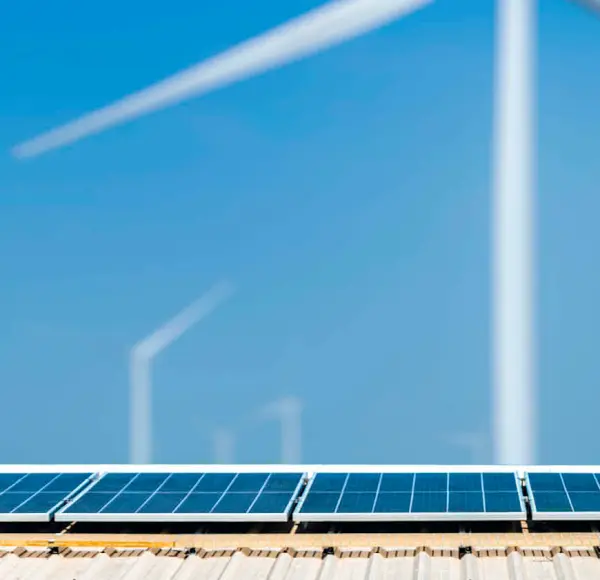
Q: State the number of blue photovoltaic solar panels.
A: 4